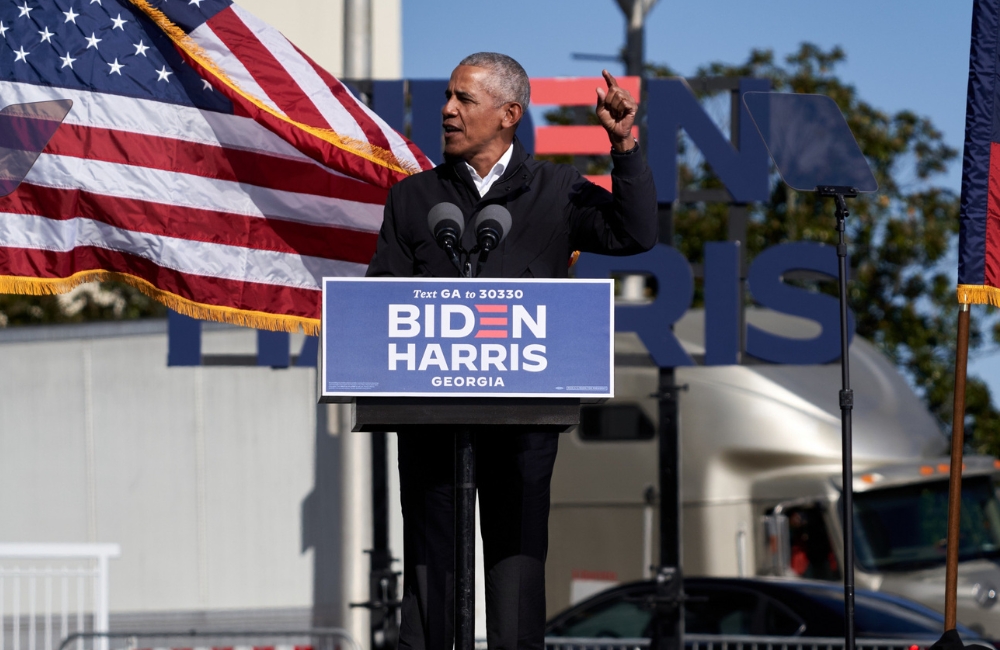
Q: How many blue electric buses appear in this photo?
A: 0